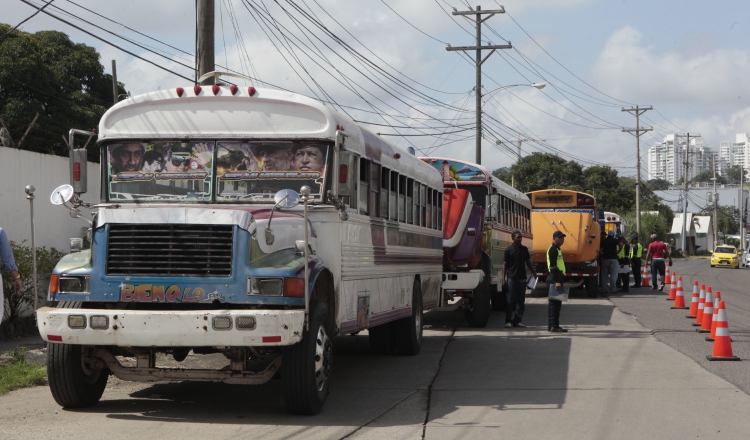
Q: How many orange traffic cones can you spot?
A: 9